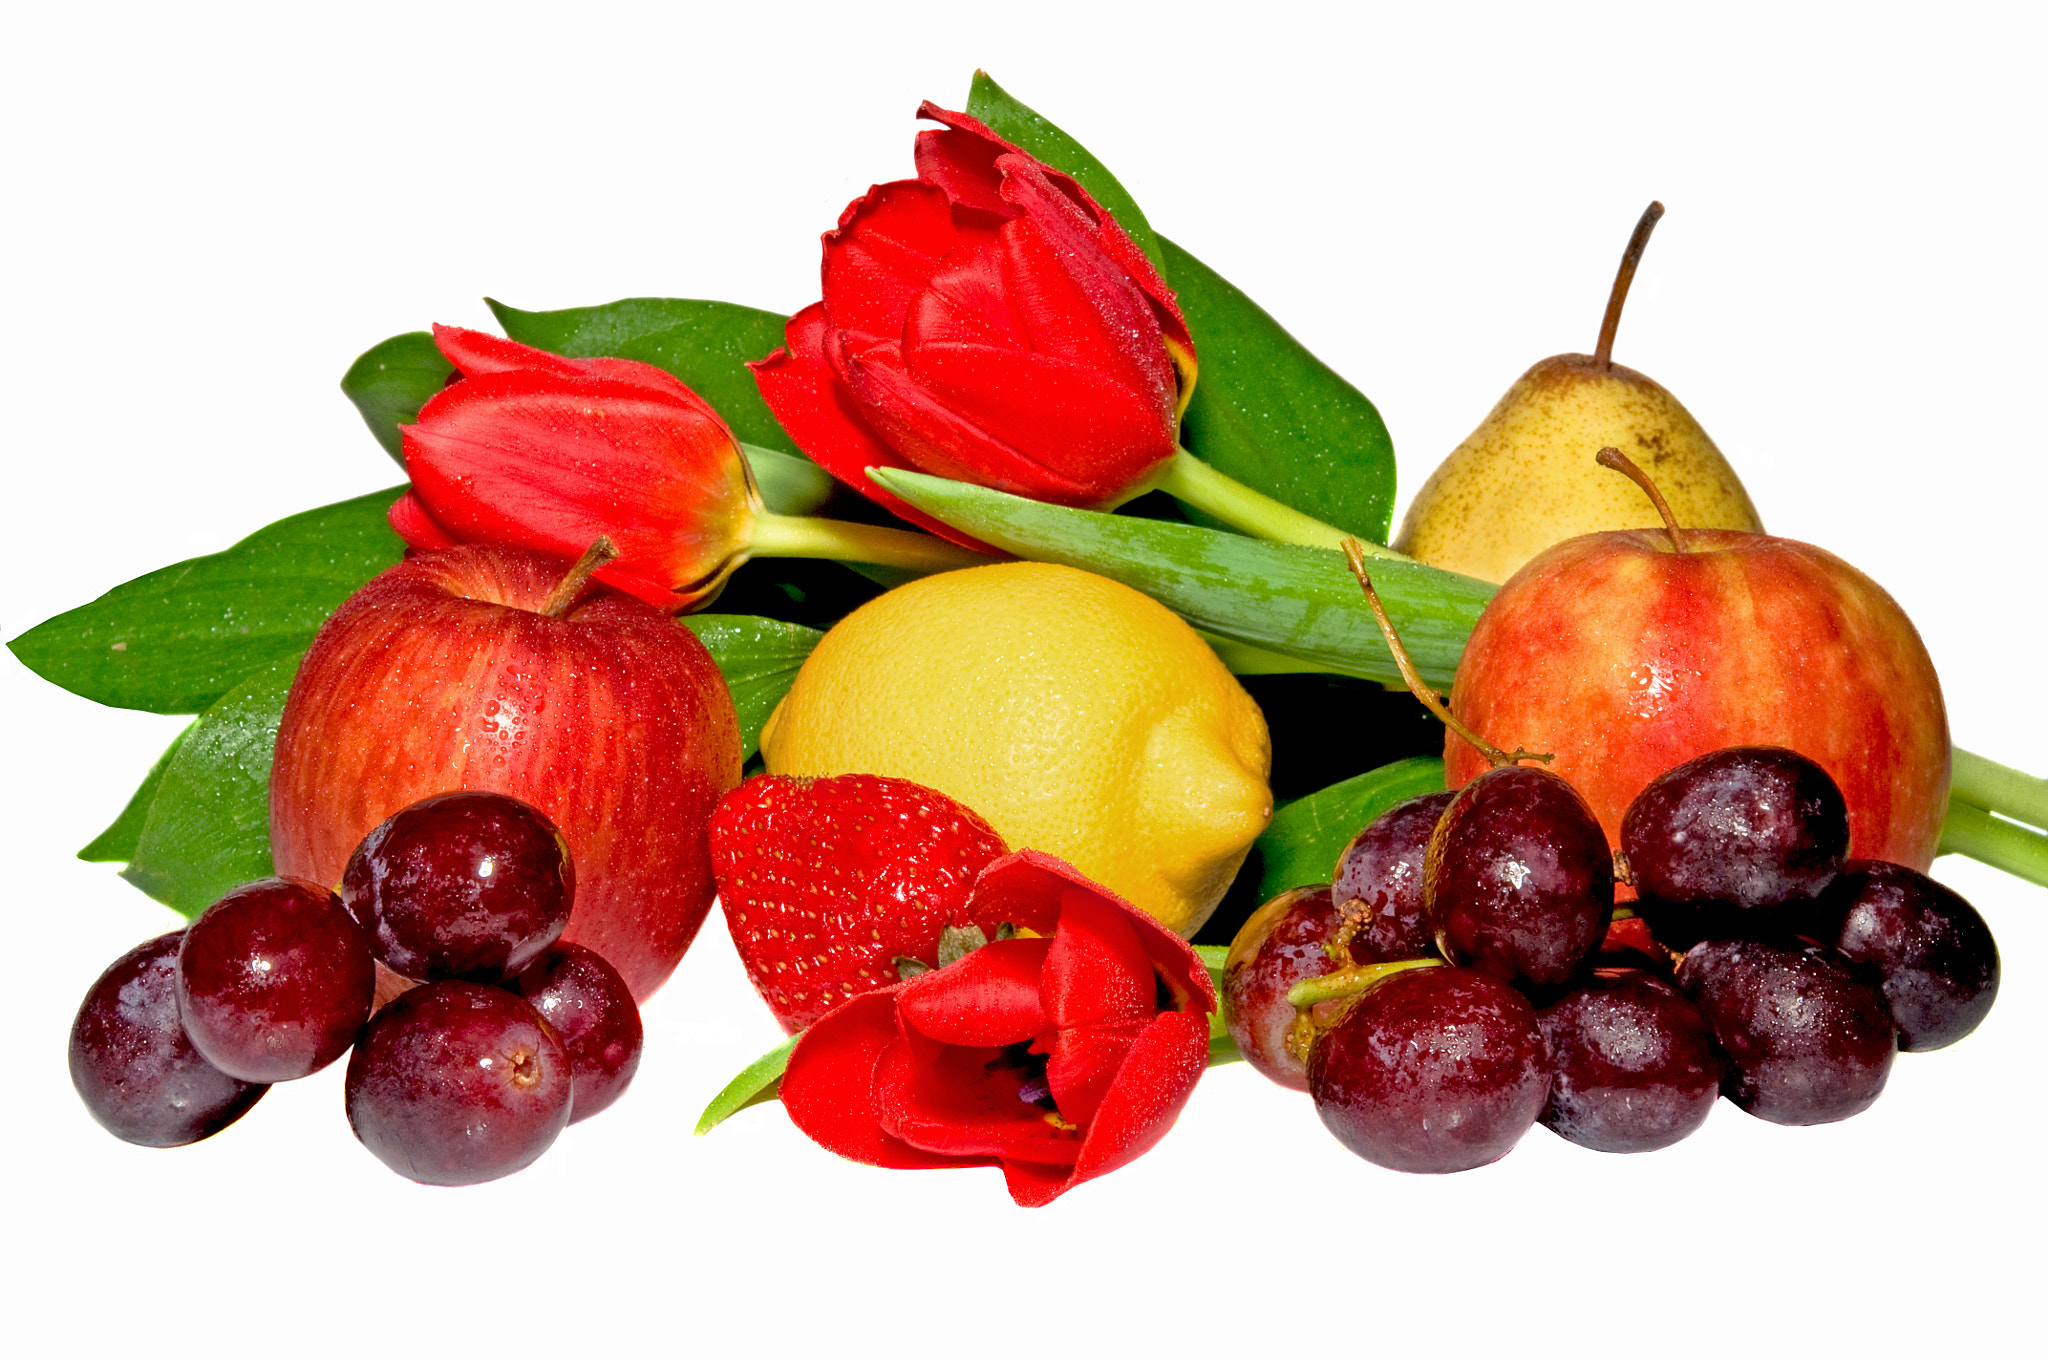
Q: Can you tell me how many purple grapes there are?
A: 13